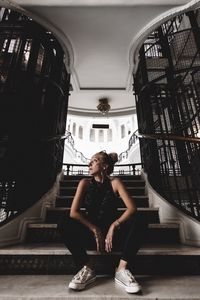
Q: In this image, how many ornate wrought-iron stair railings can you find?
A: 2